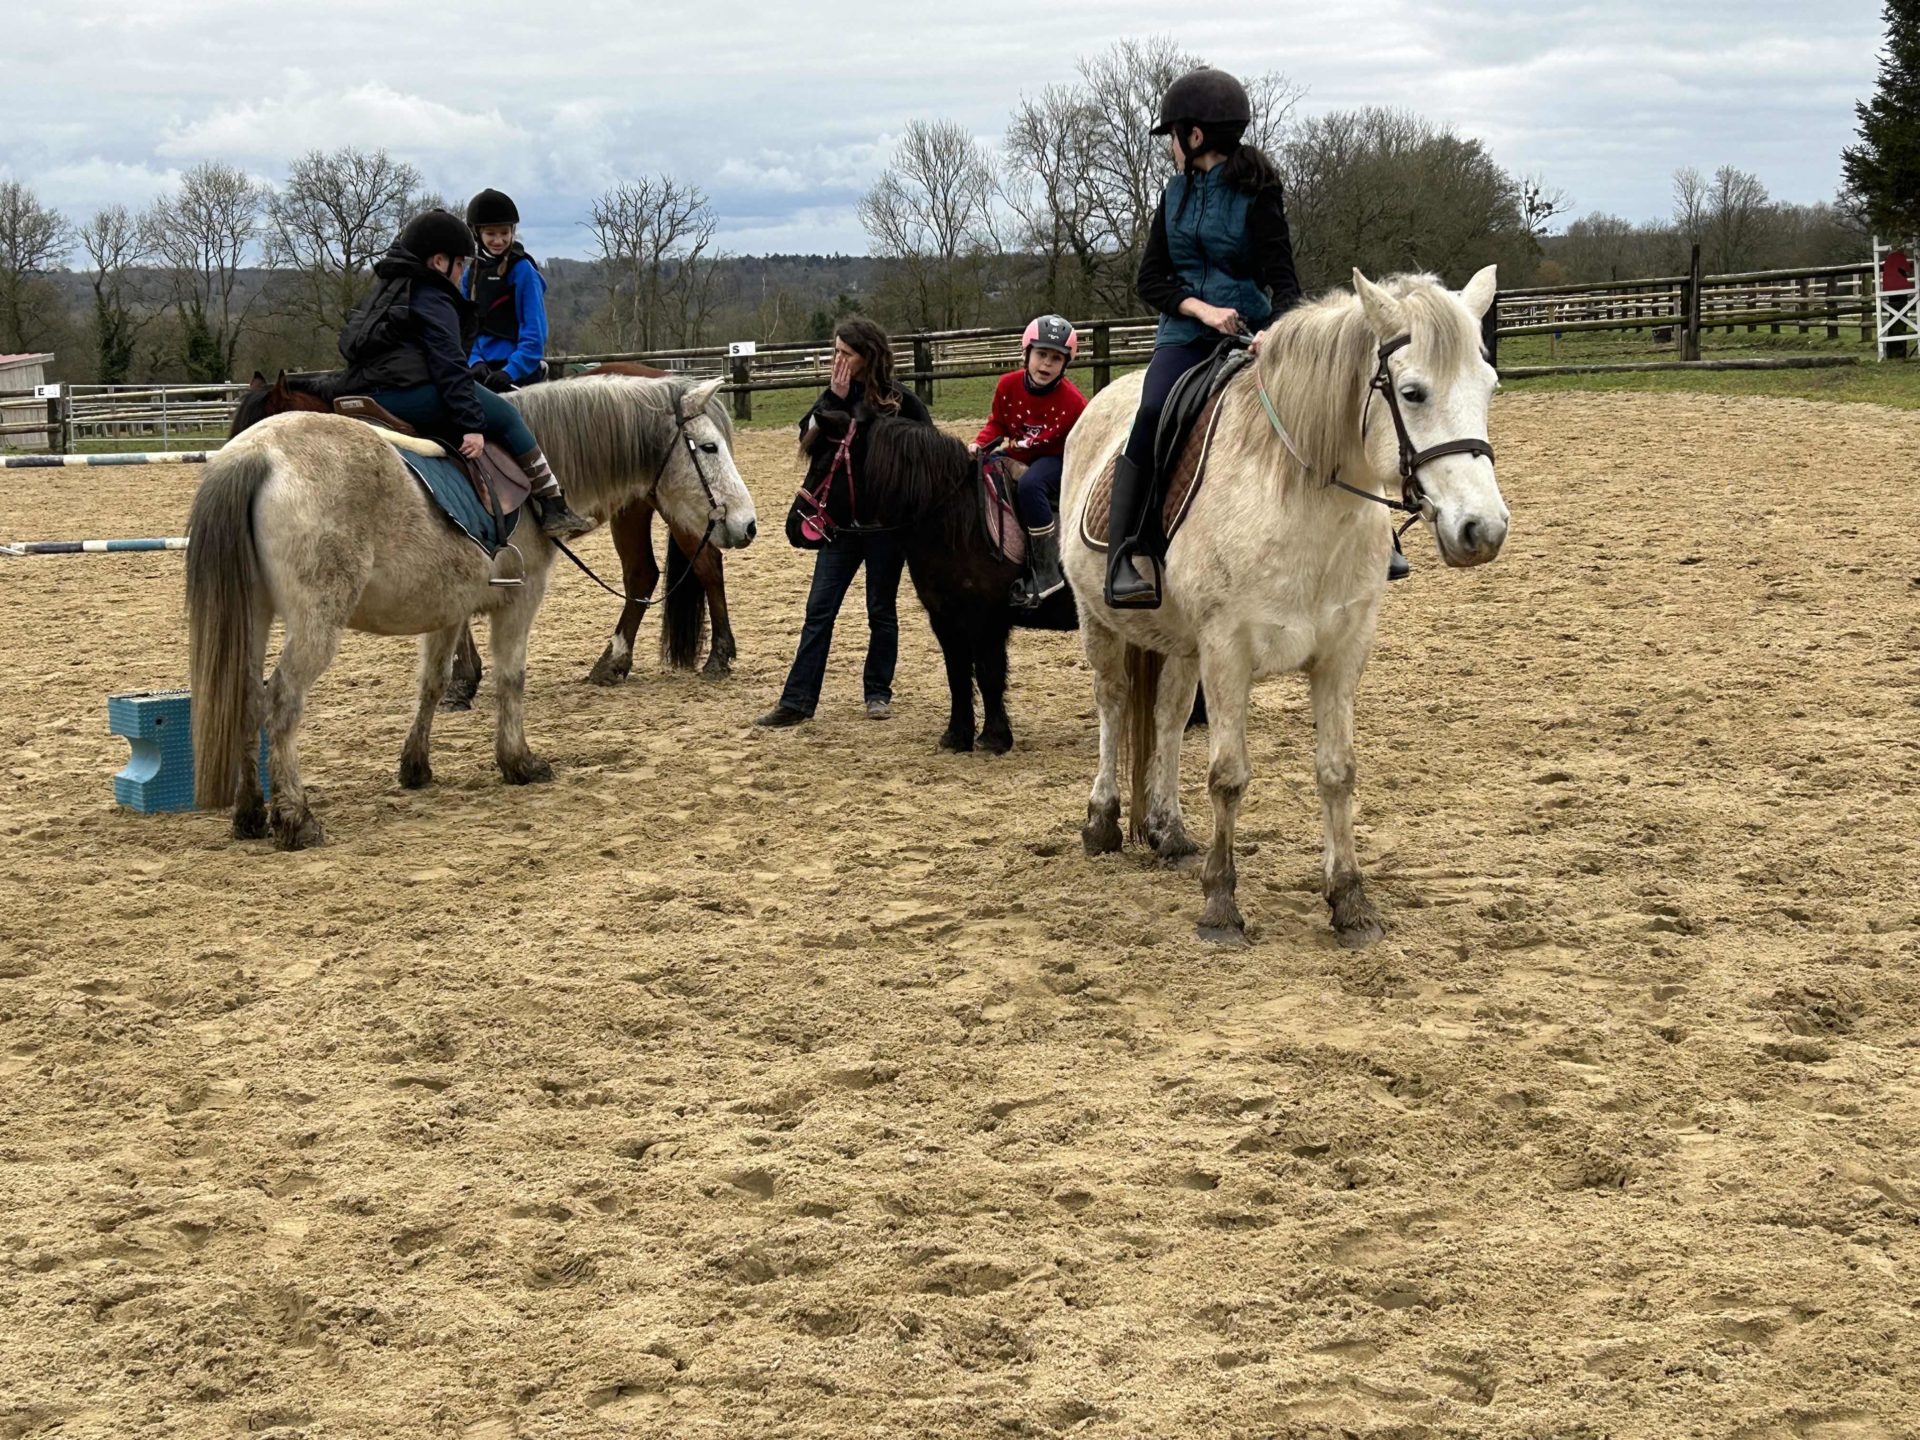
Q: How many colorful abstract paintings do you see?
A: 0